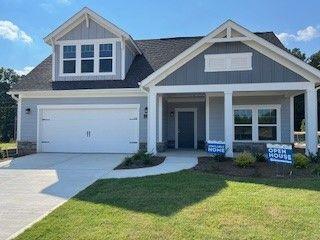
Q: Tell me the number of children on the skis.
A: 0